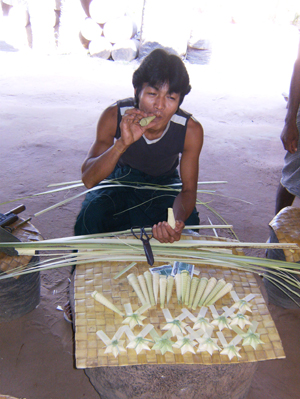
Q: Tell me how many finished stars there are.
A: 13